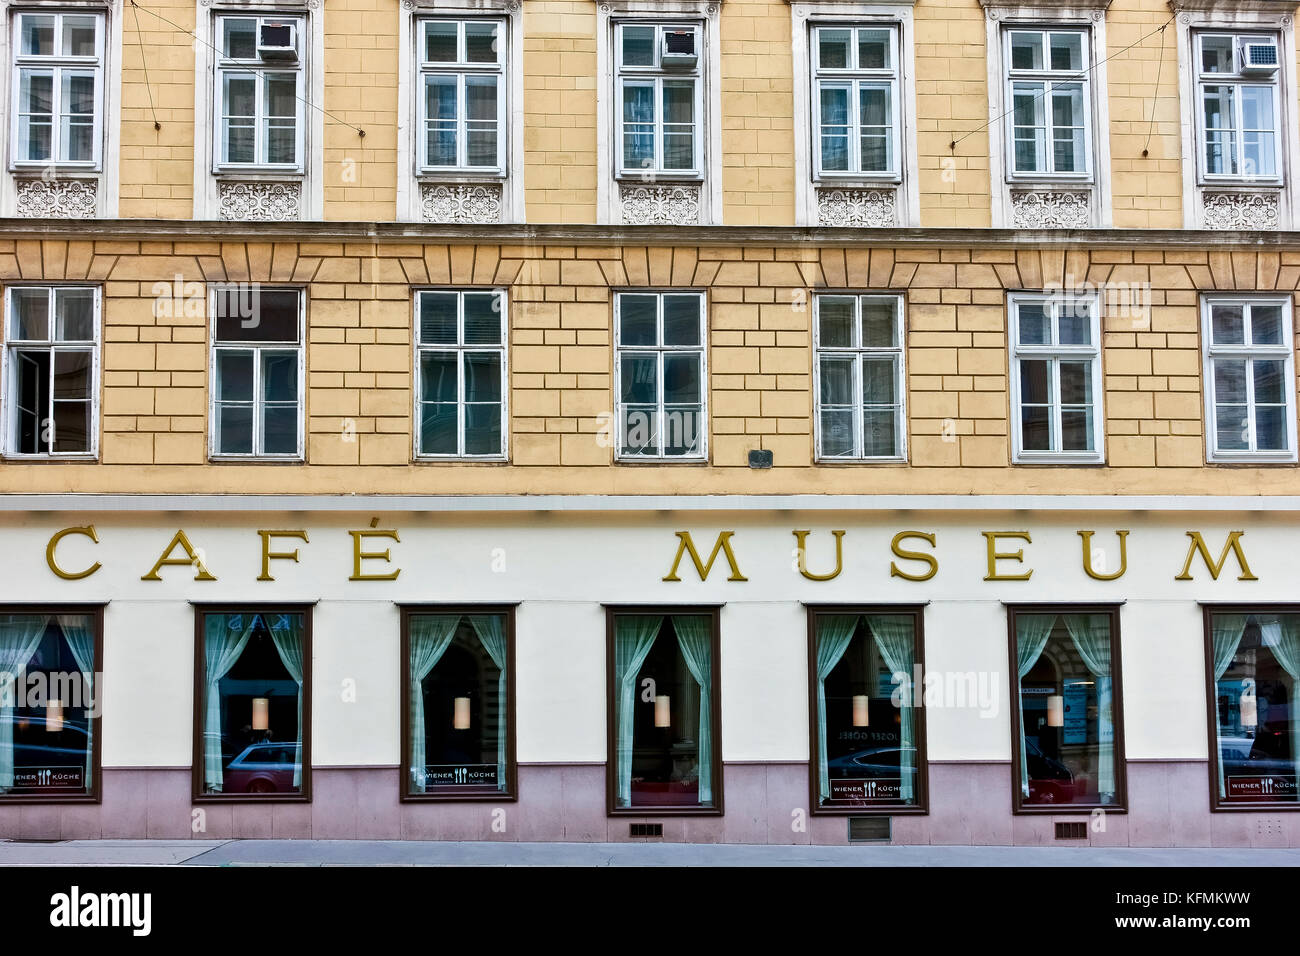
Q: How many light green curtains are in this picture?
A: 14